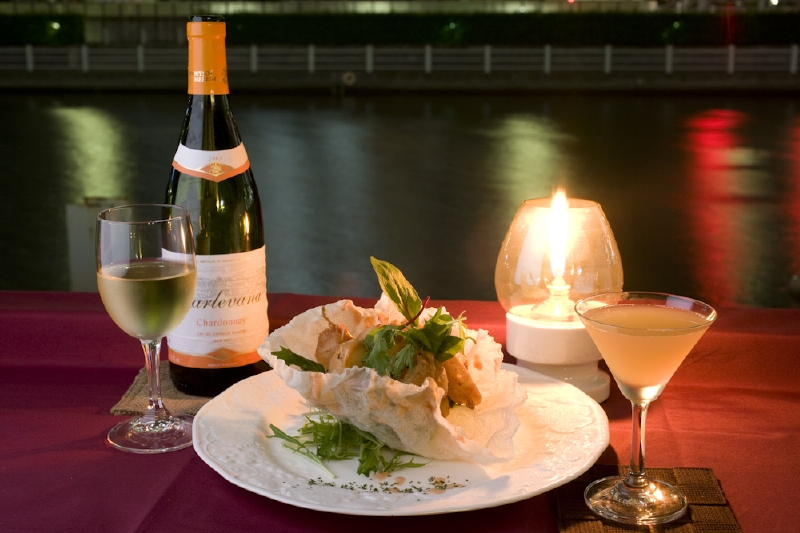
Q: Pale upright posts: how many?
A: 13